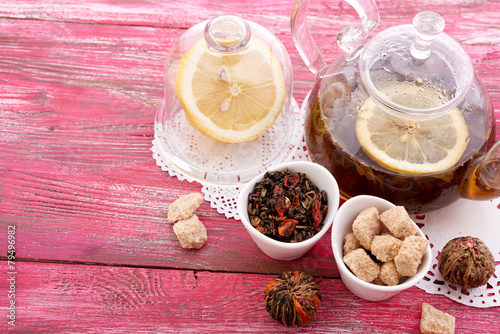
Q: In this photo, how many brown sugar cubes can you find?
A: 10